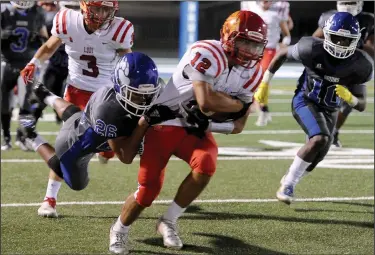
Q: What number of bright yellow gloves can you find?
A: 2